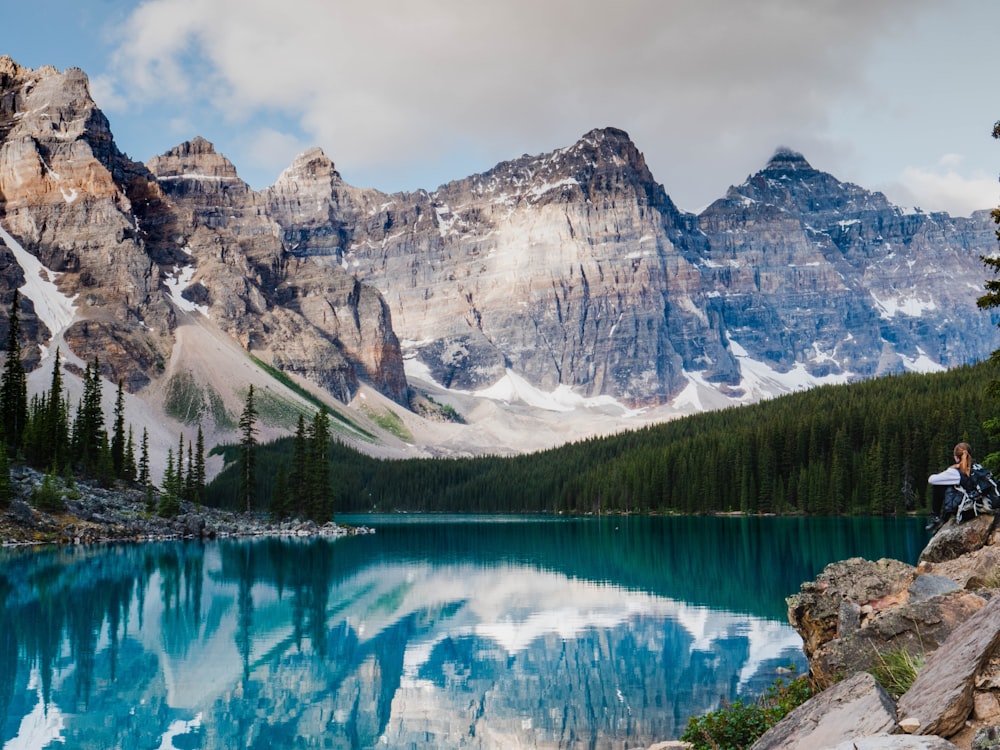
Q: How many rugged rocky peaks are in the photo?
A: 5